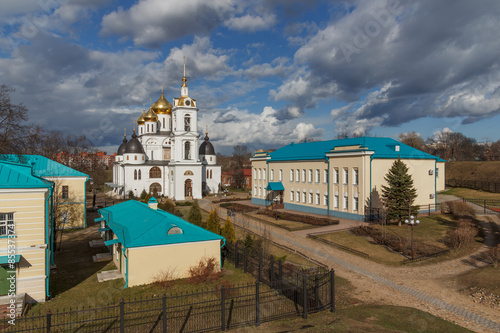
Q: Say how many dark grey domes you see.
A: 3